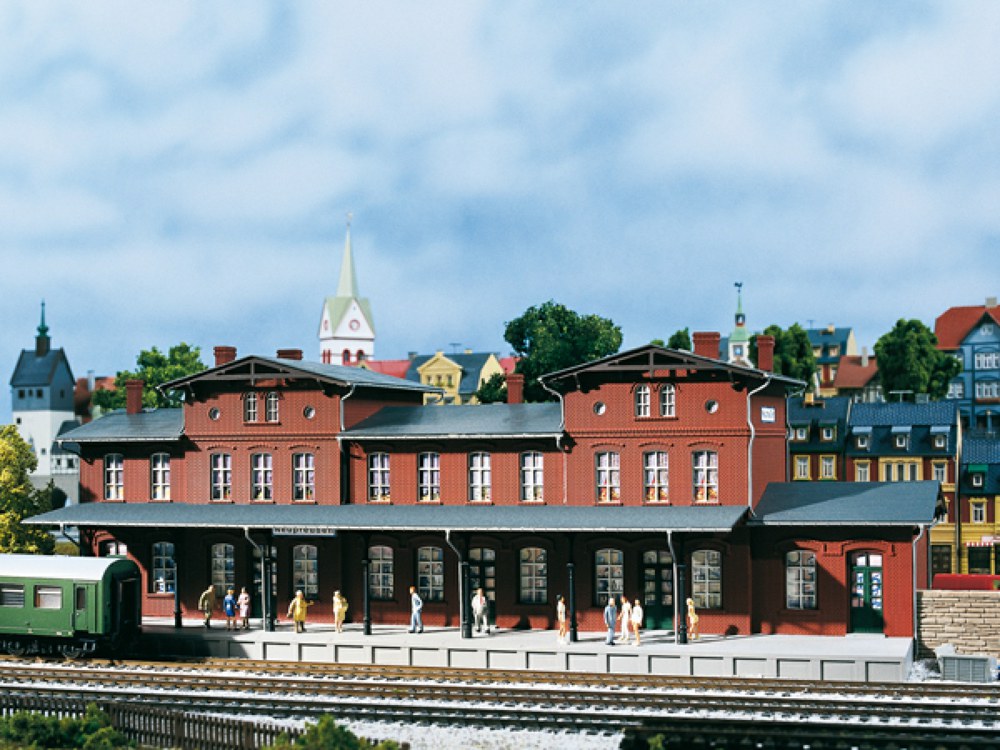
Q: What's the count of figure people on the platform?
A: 12